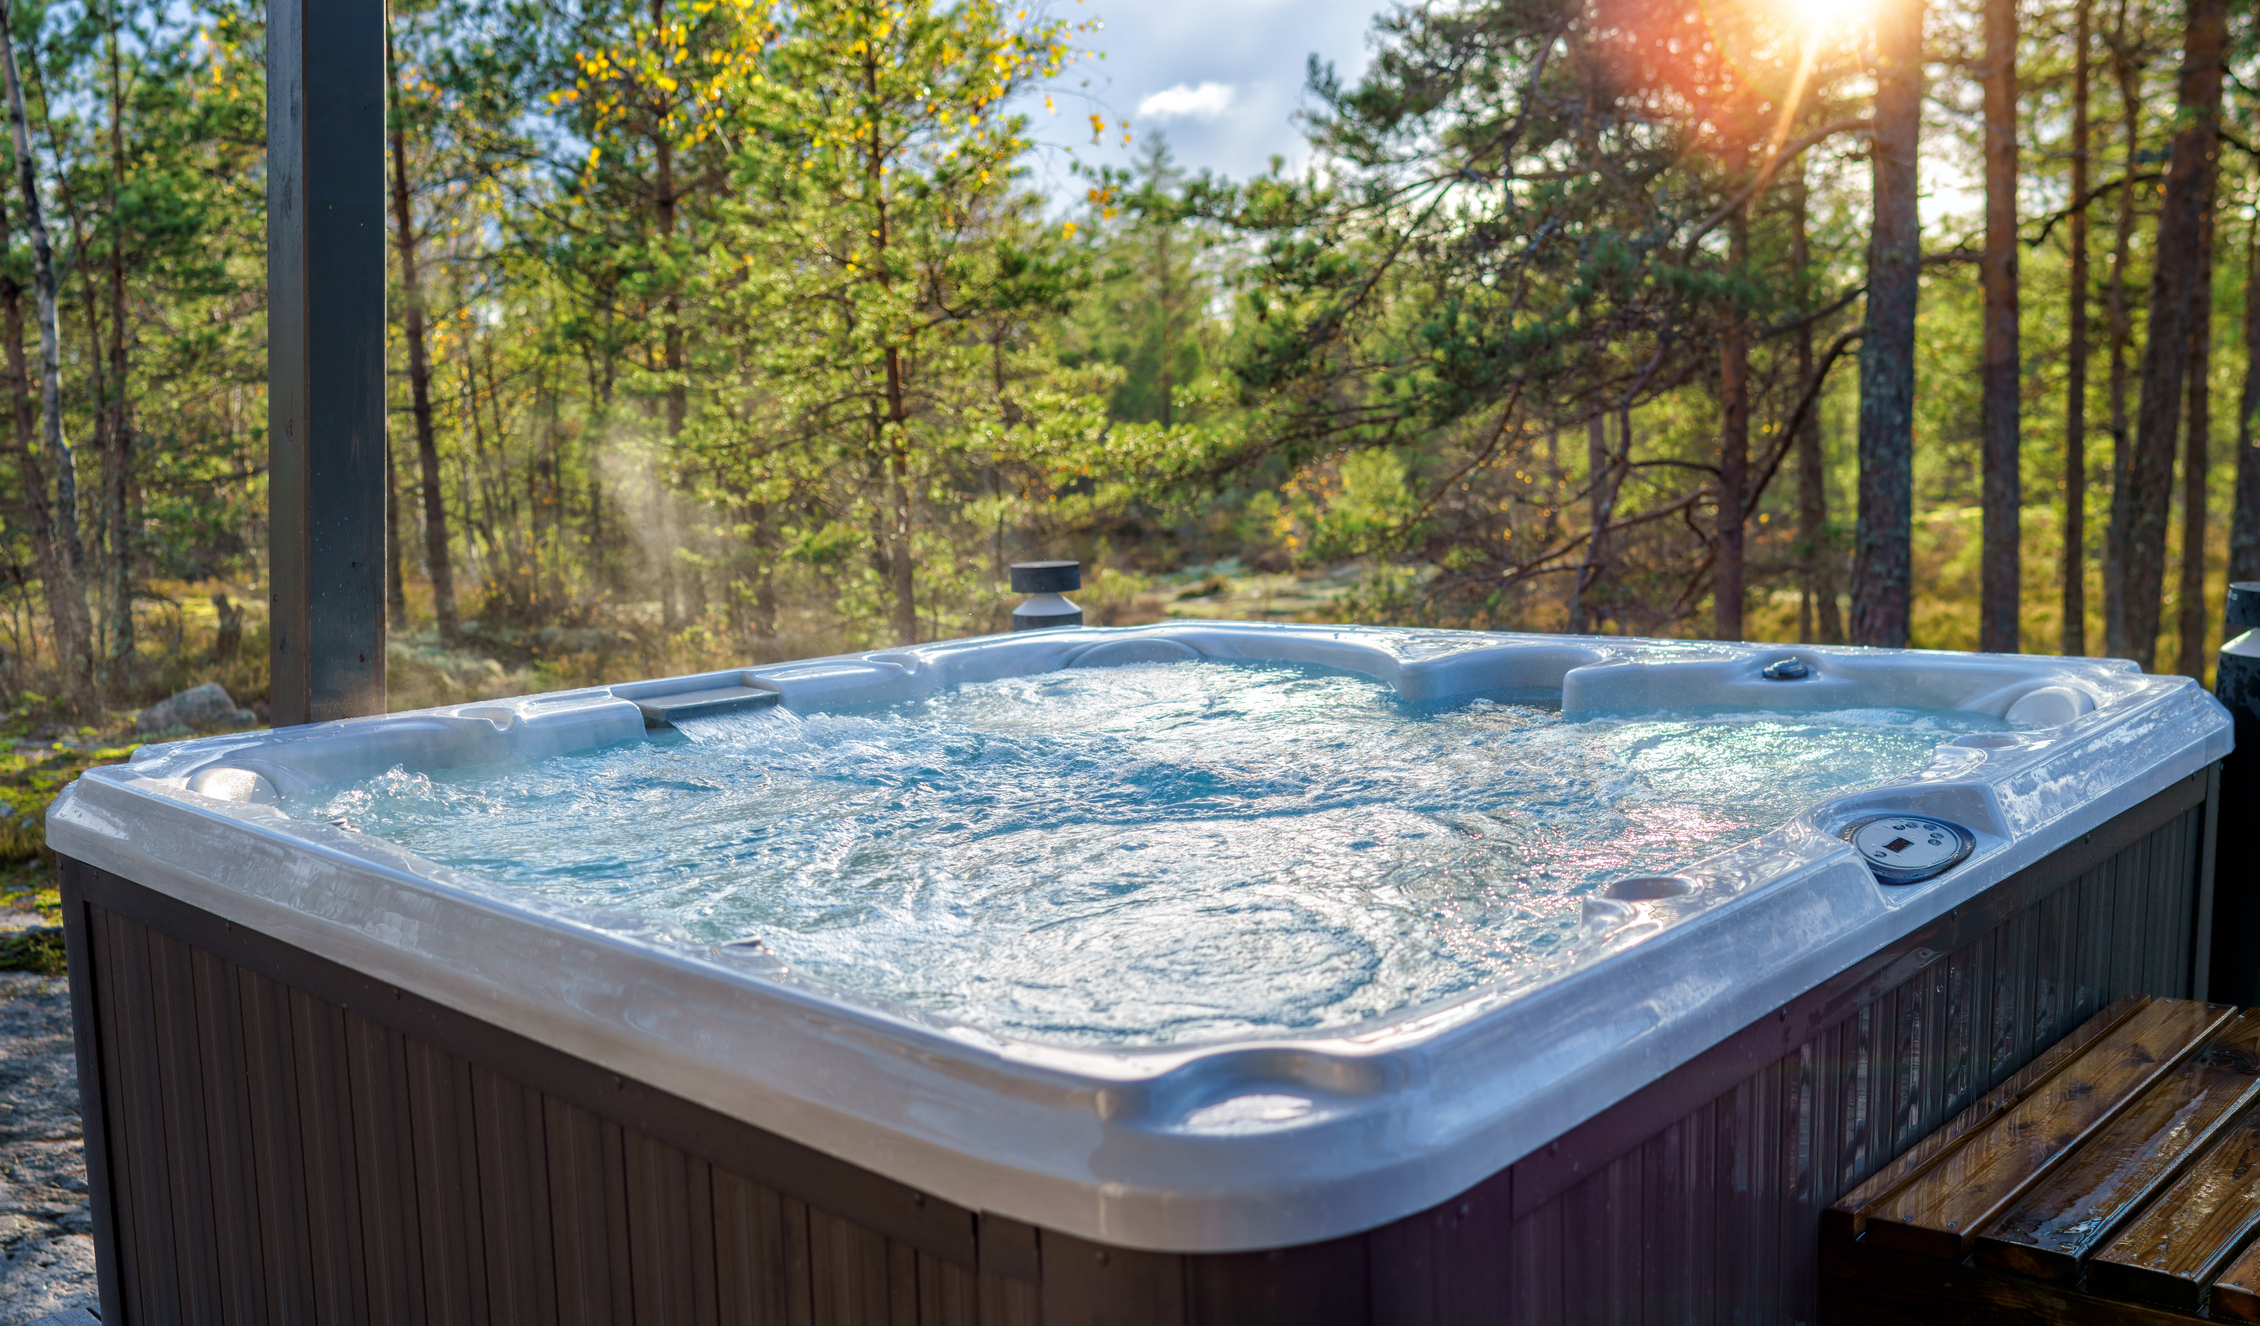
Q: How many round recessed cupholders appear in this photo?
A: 4